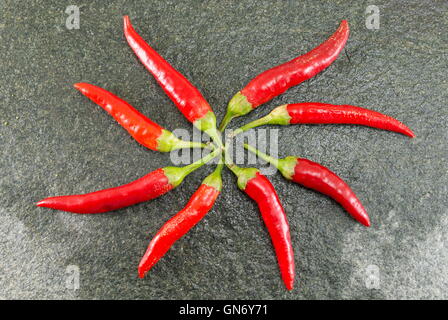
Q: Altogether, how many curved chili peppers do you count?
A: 8